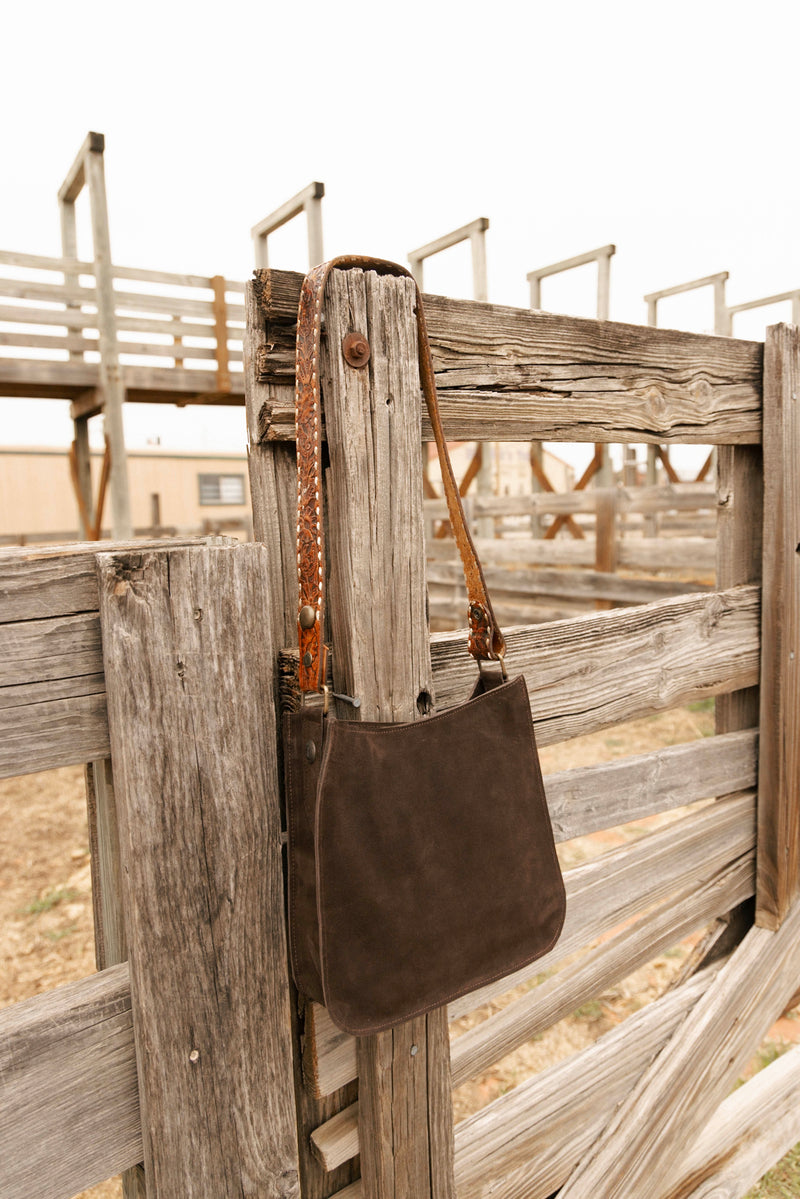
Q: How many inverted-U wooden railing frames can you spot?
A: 6